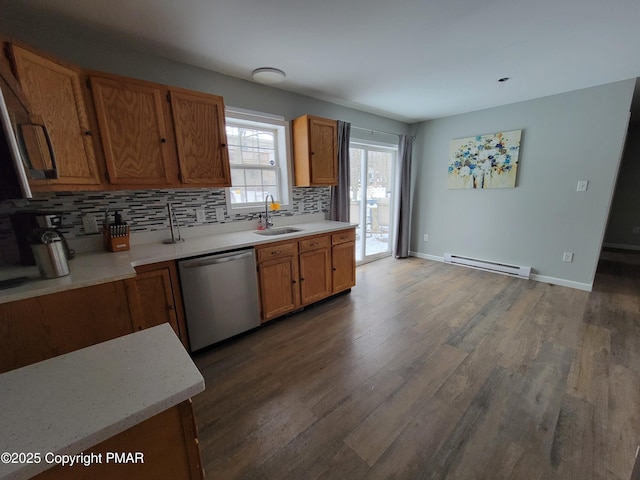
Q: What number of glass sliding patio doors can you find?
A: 1